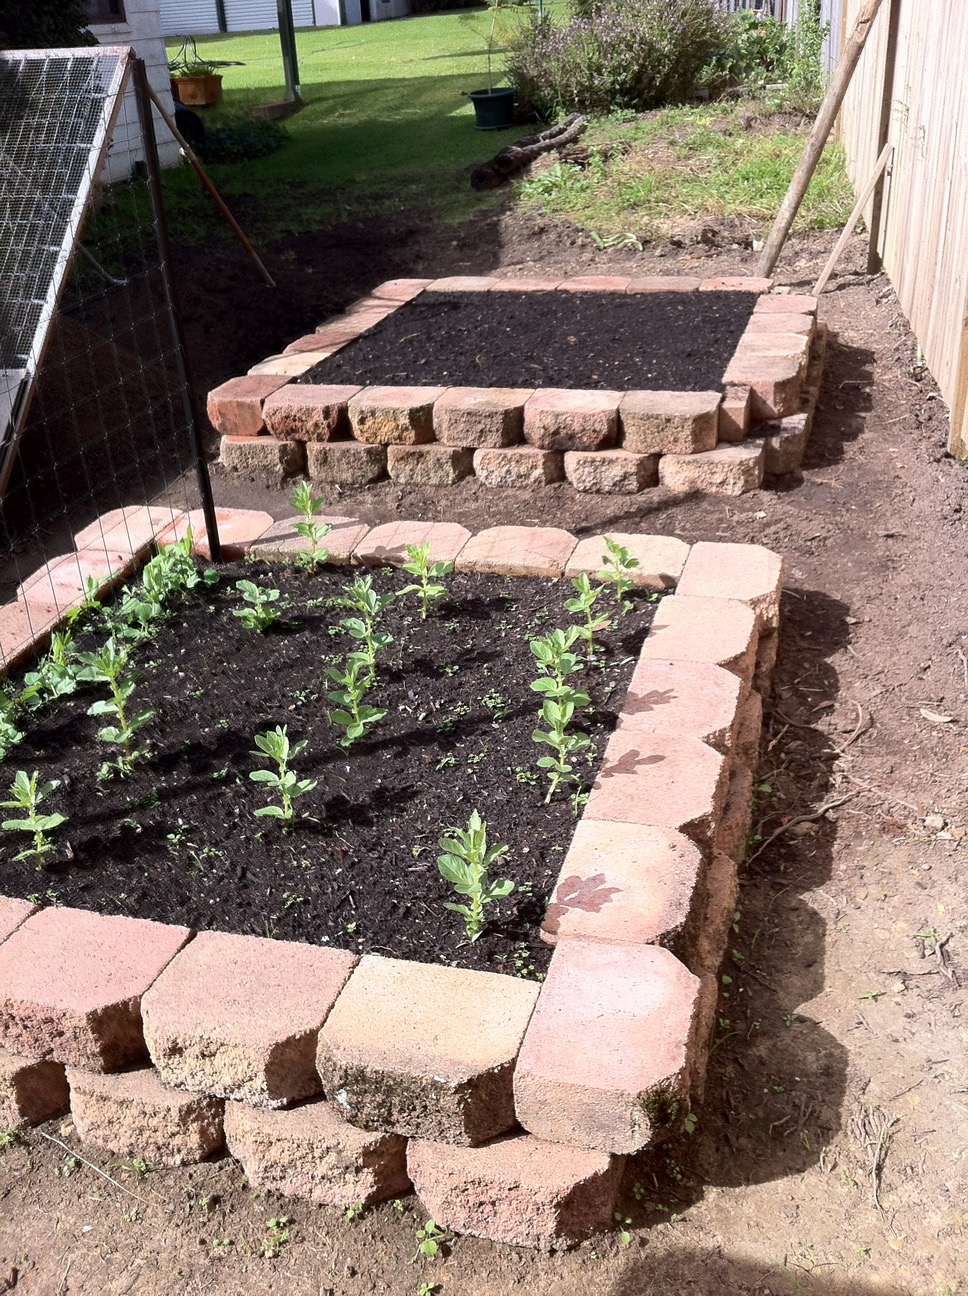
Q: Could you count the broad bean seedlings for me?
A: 13